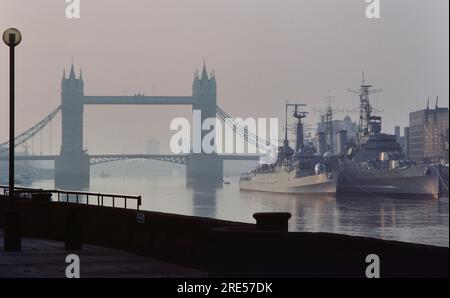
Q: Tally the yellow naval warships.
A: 0